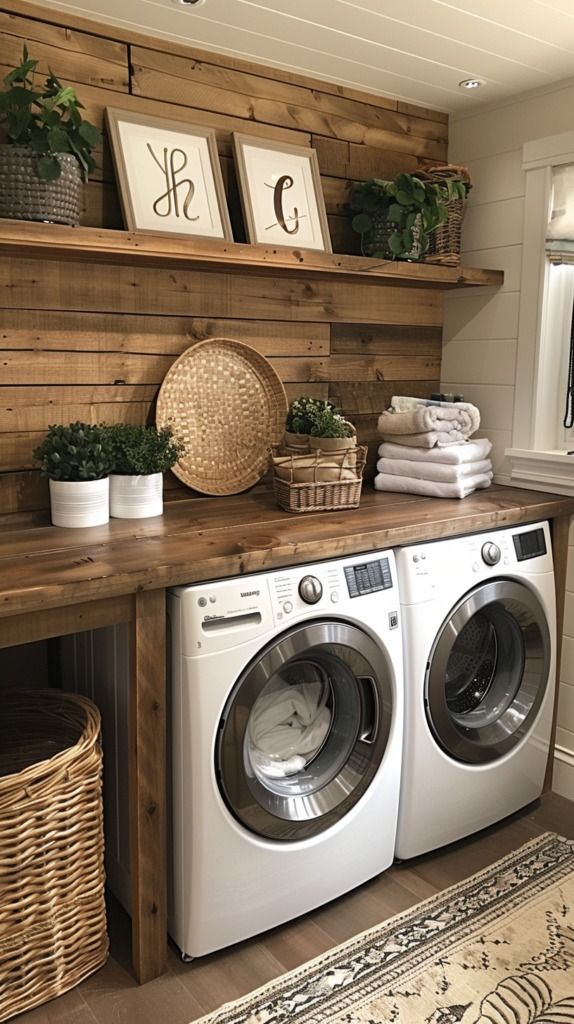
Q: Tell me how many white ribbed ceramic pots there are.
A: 2